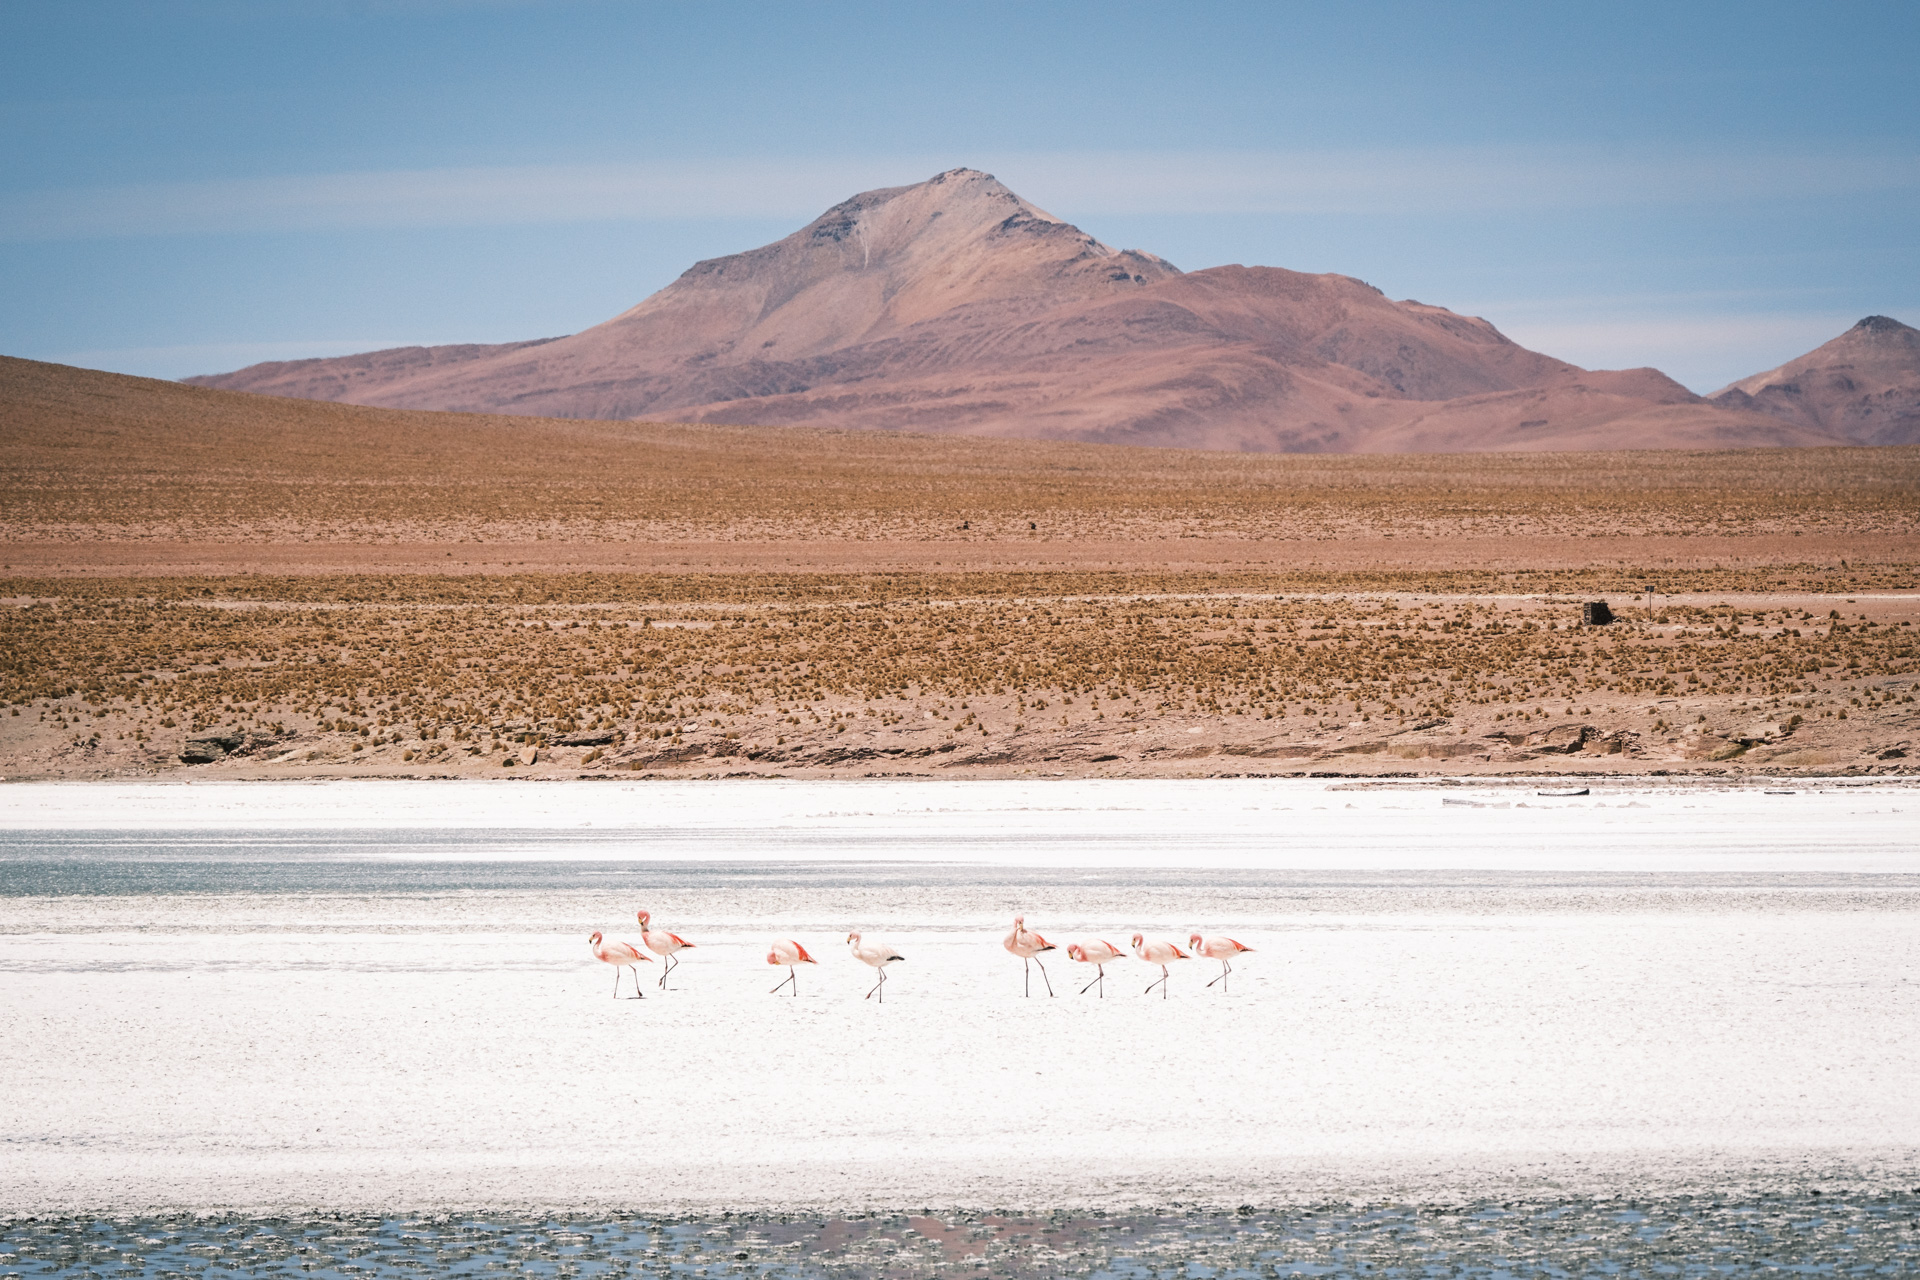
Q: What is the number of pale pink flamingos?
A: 8